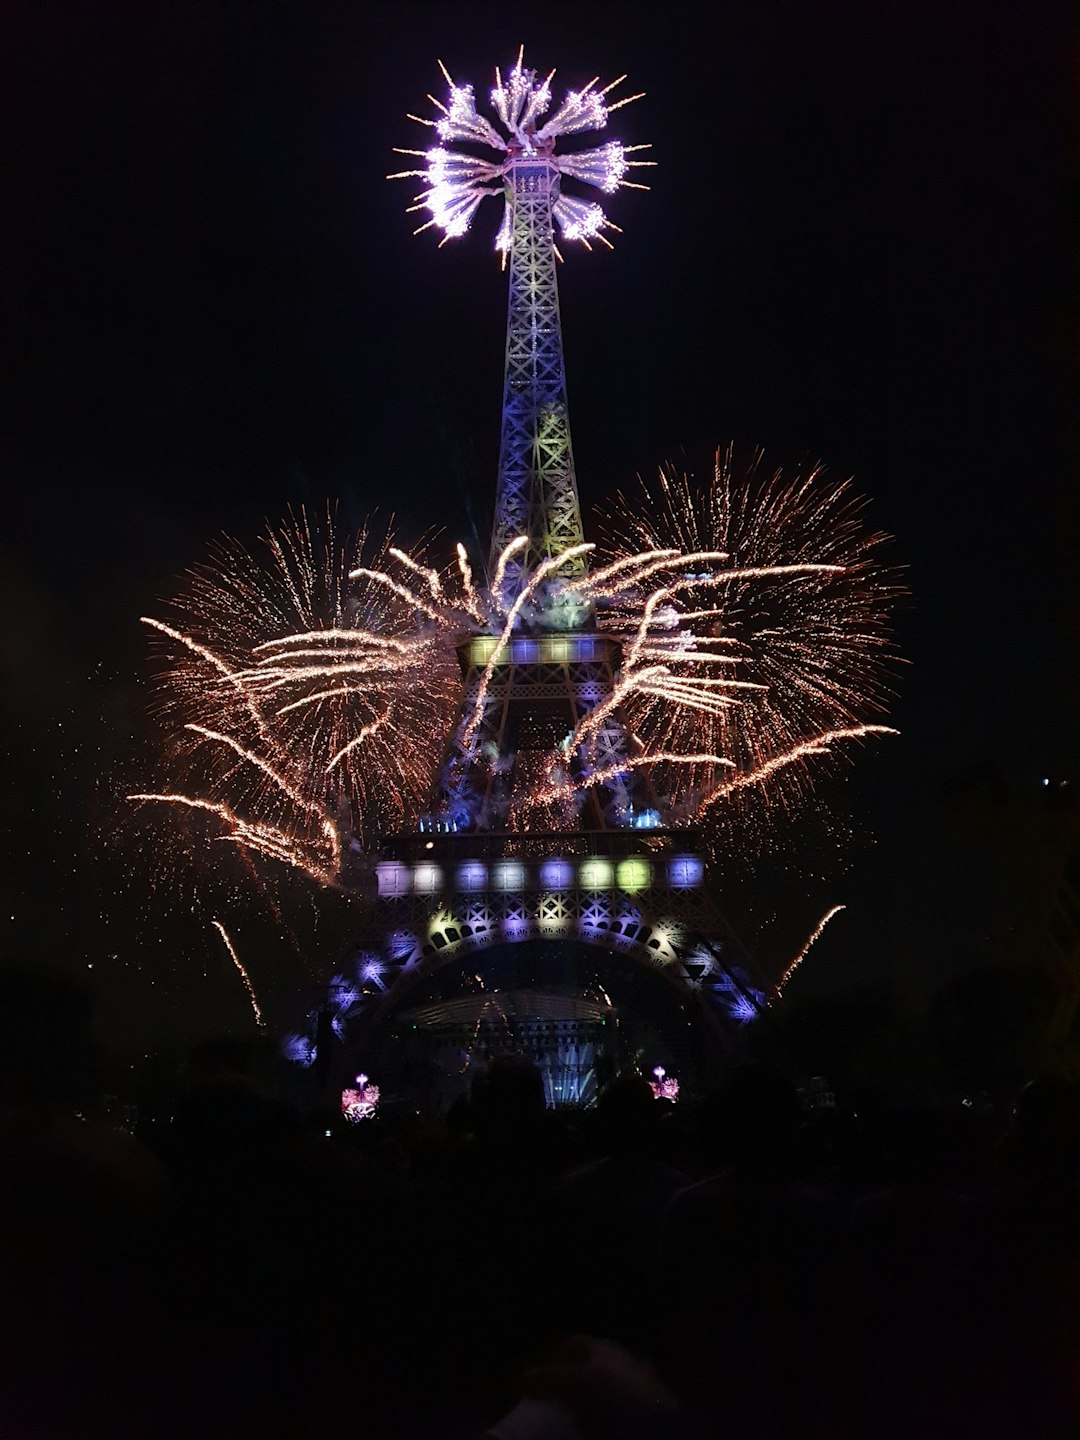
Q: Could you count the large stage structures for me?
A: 1